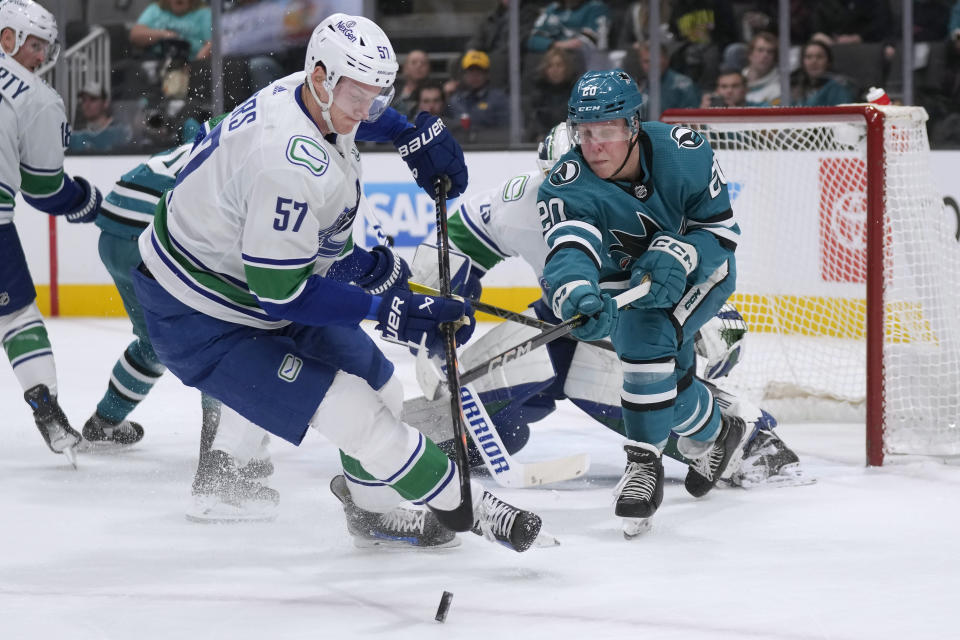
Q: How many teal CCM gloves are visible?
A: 2